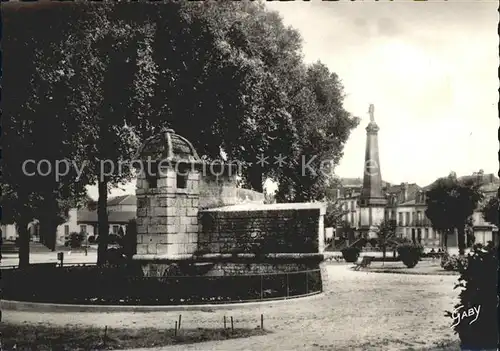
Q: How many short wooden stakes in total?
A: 6